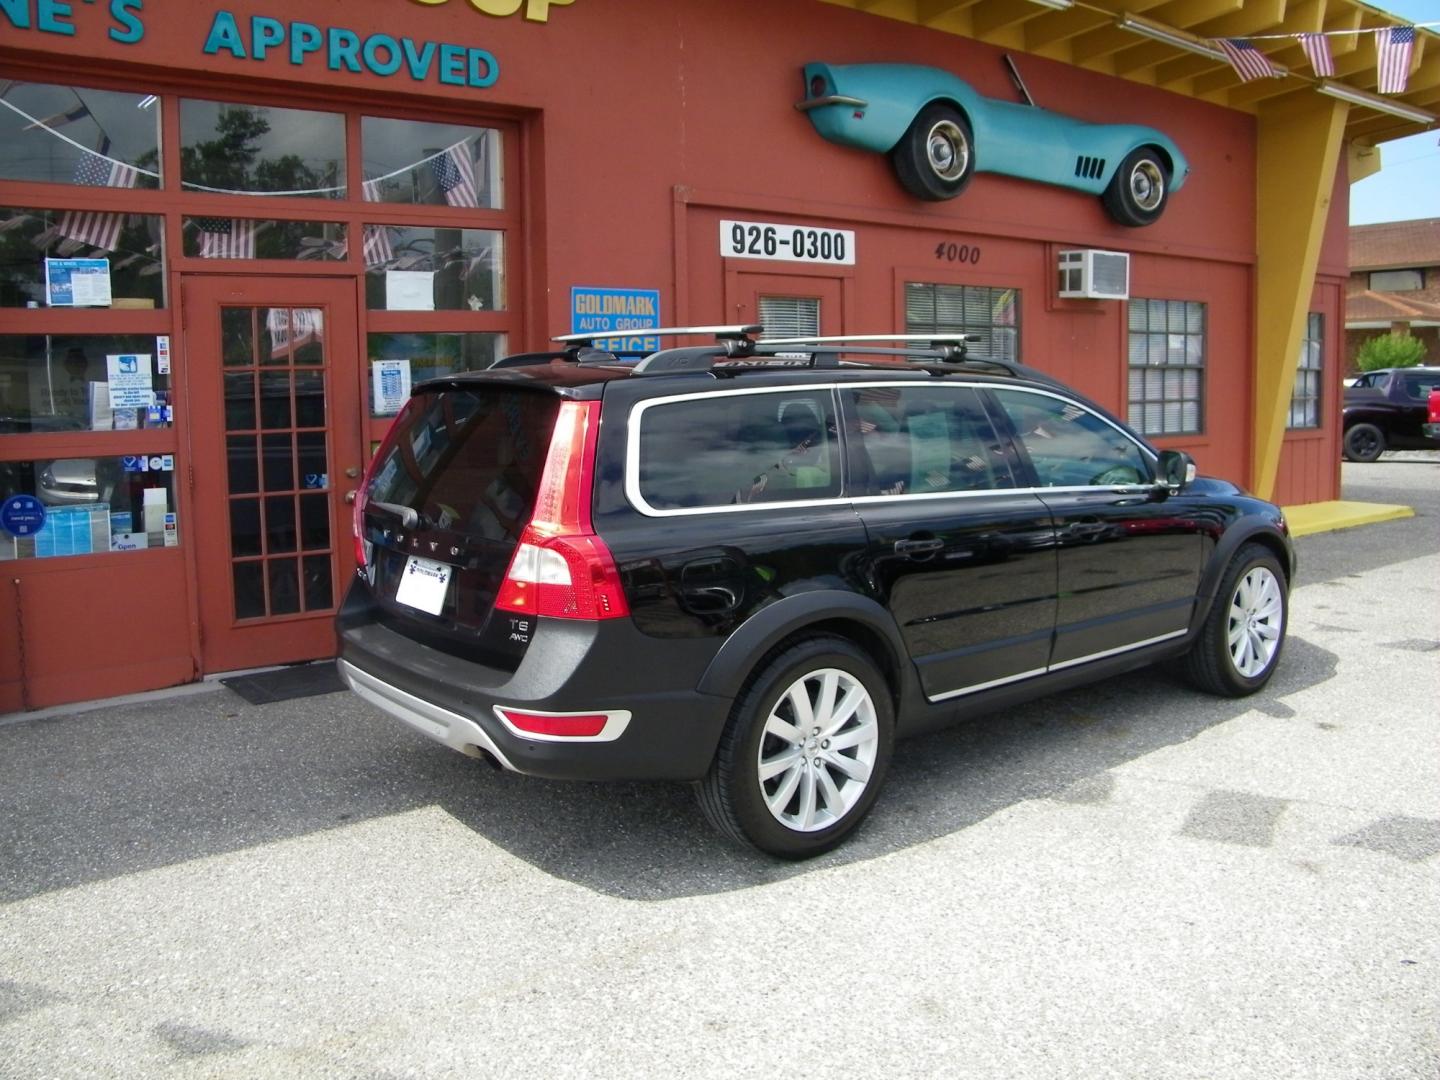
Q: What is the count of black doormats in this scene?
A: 1